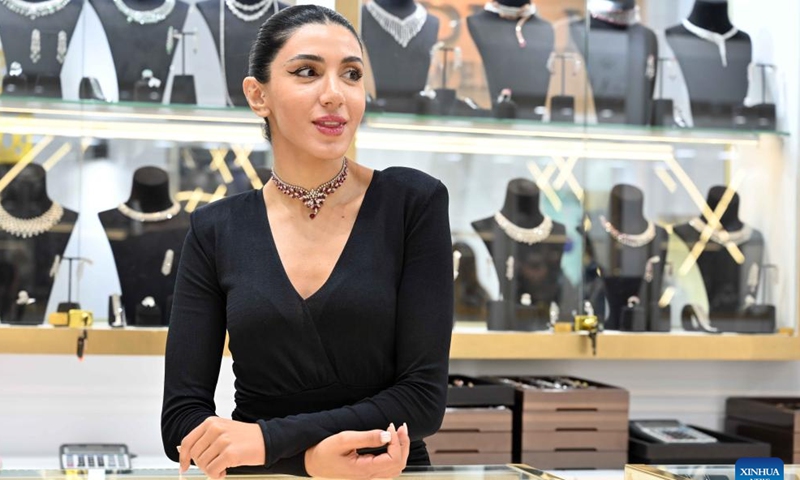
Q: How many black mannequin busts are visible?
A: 12